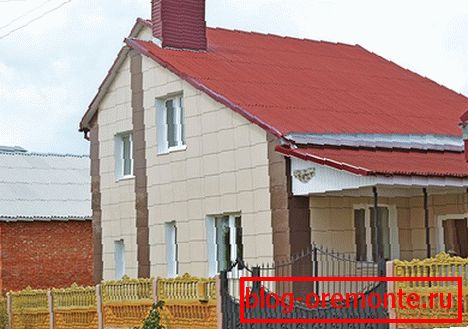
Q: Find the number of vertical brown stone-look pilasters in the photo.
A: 3